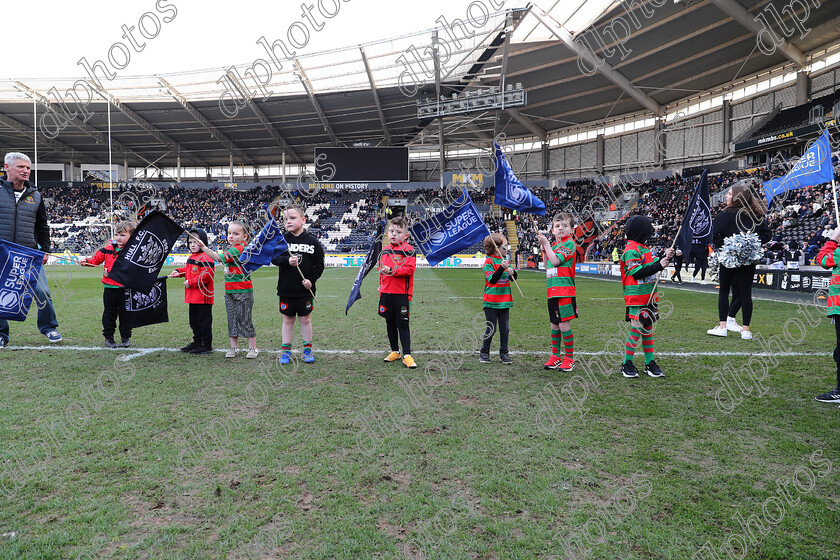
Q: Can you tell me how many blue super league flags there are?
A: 5